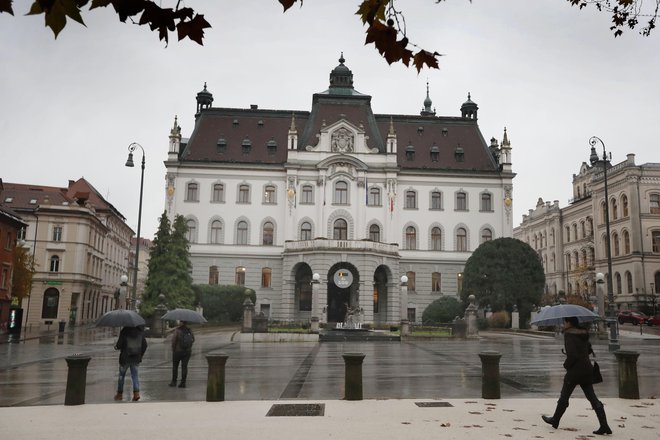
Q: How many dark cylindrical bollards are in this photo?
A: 5